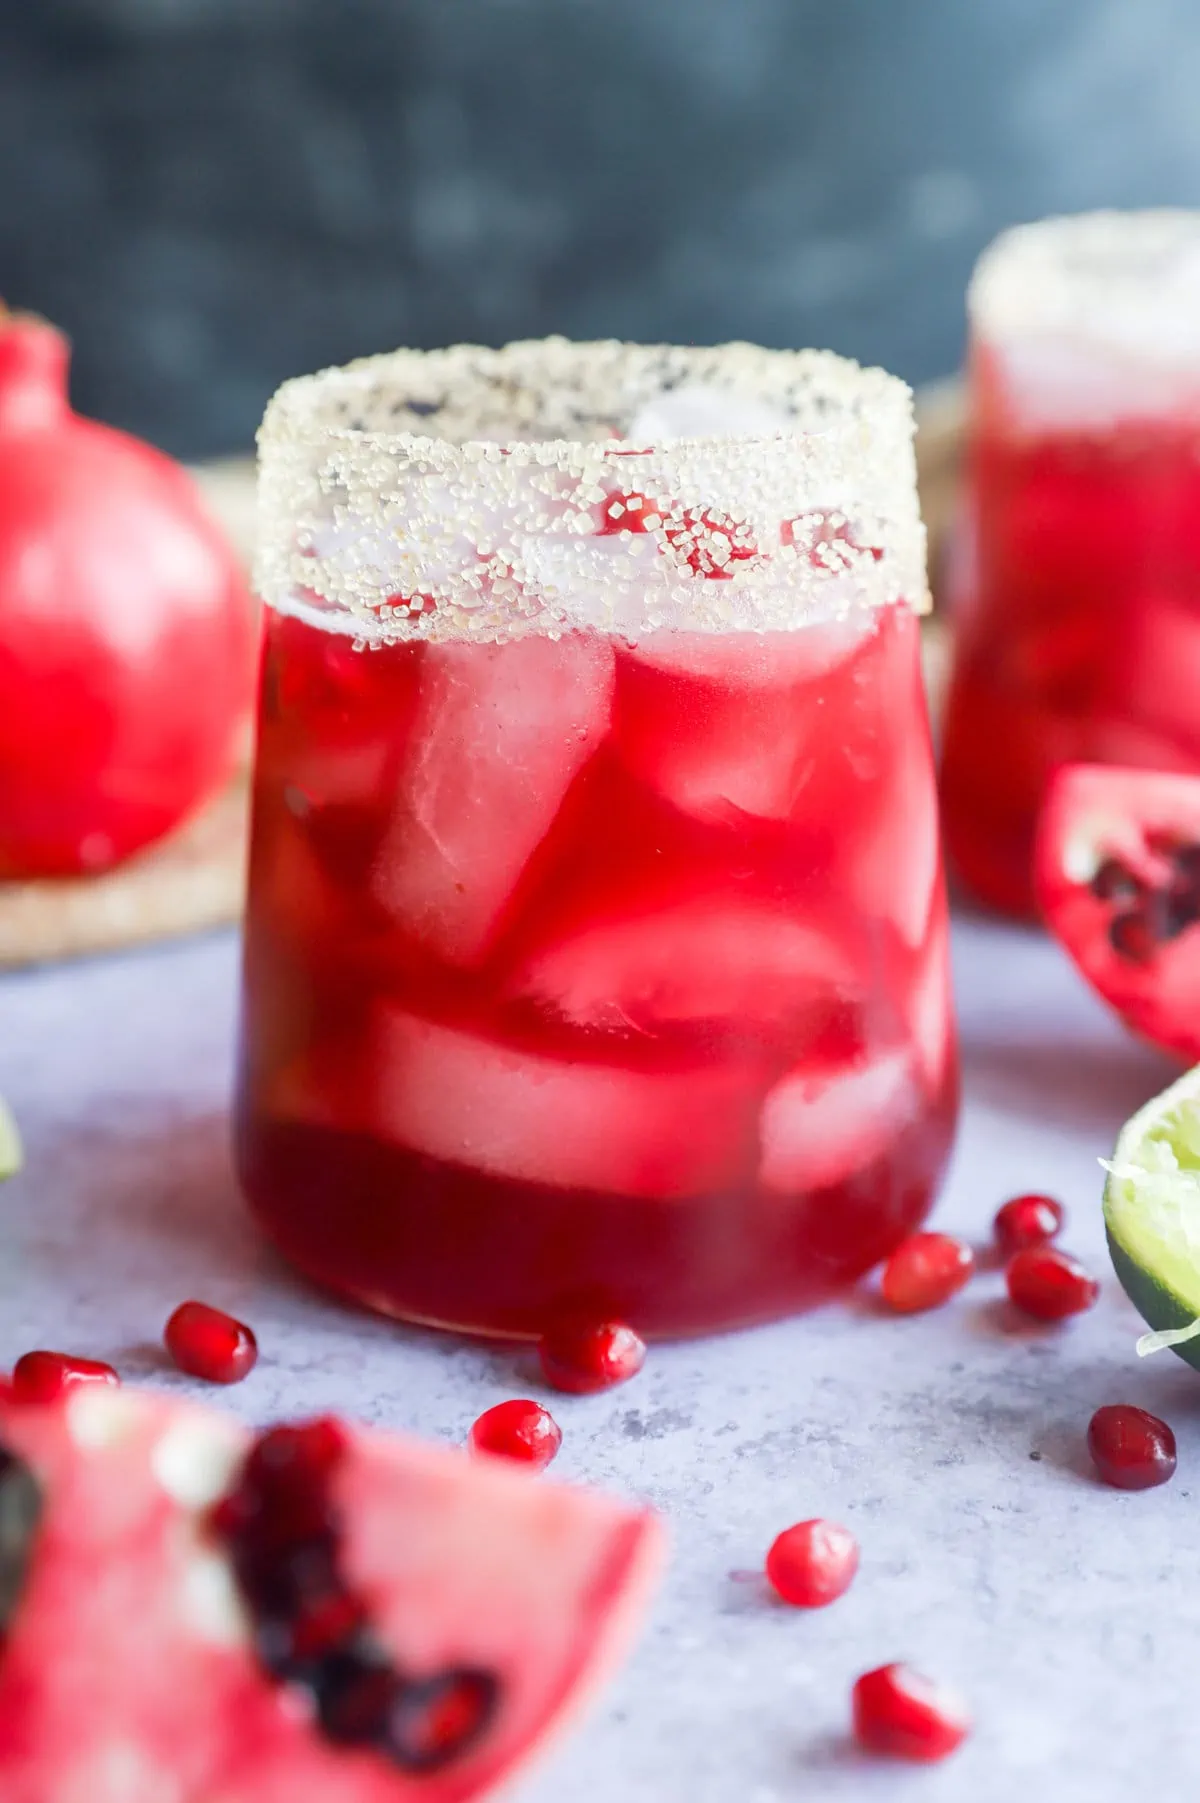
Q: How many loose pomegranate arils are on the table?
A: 10